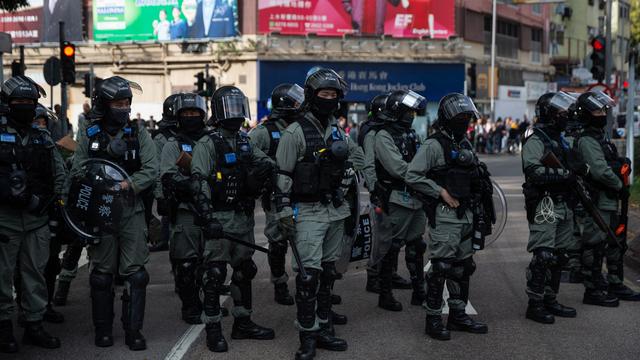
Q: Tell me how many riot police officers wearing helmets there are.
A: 13